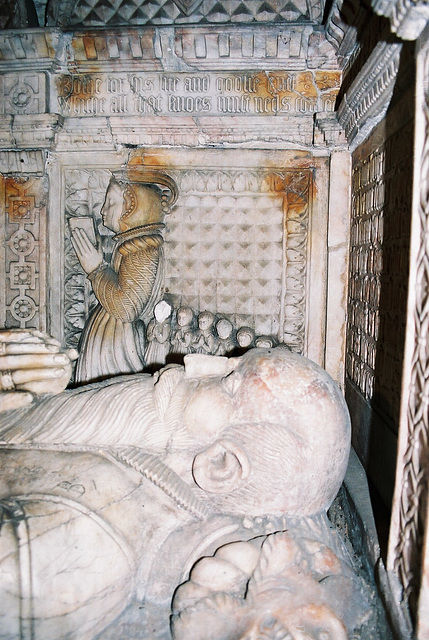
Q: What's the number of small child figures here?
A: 6